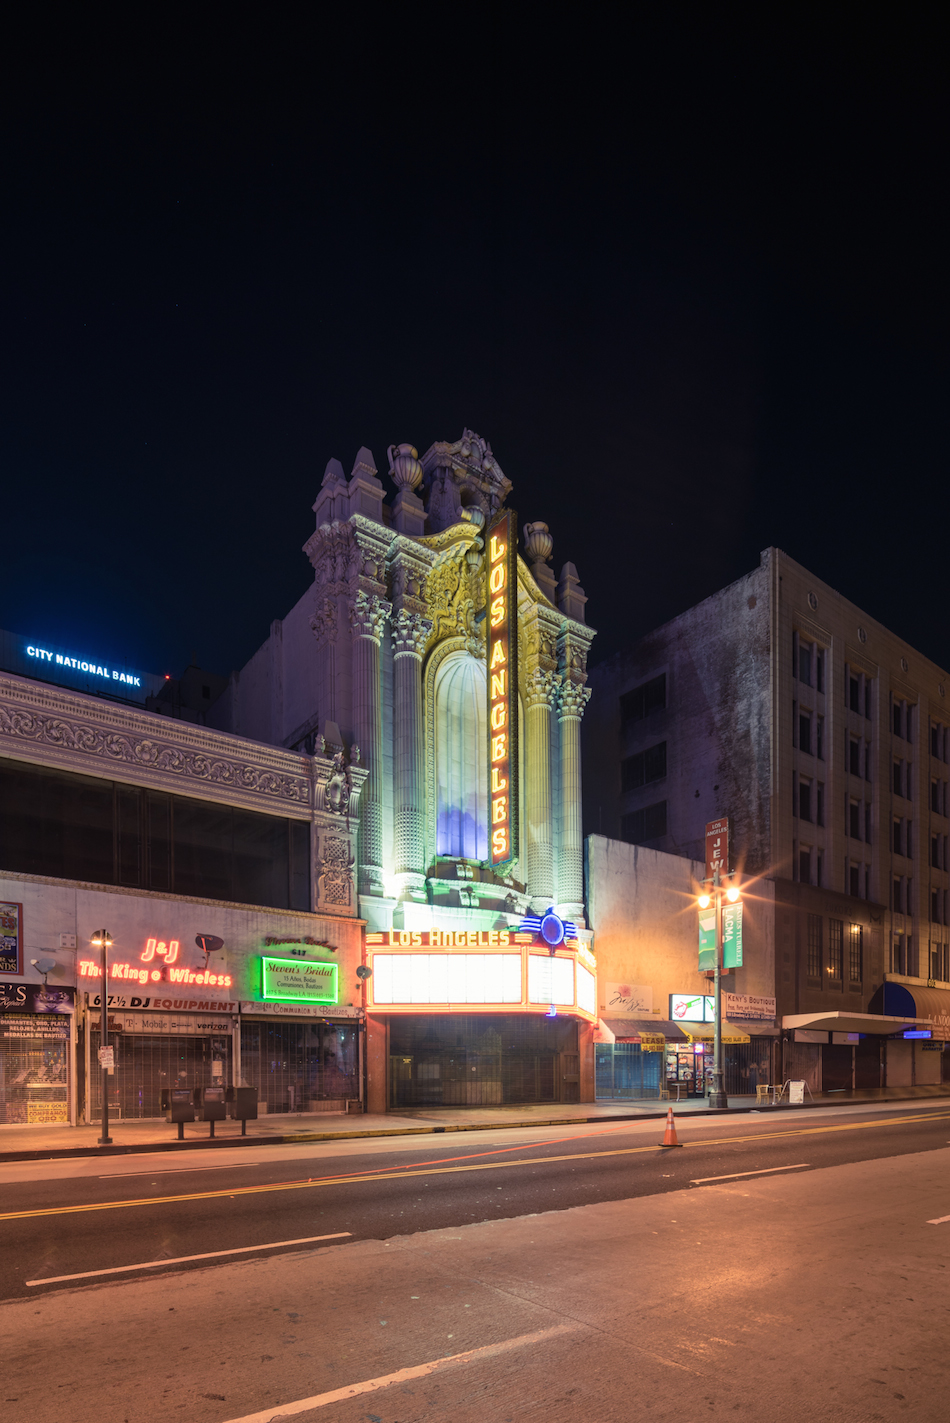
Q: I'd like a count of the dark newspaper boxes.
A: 3